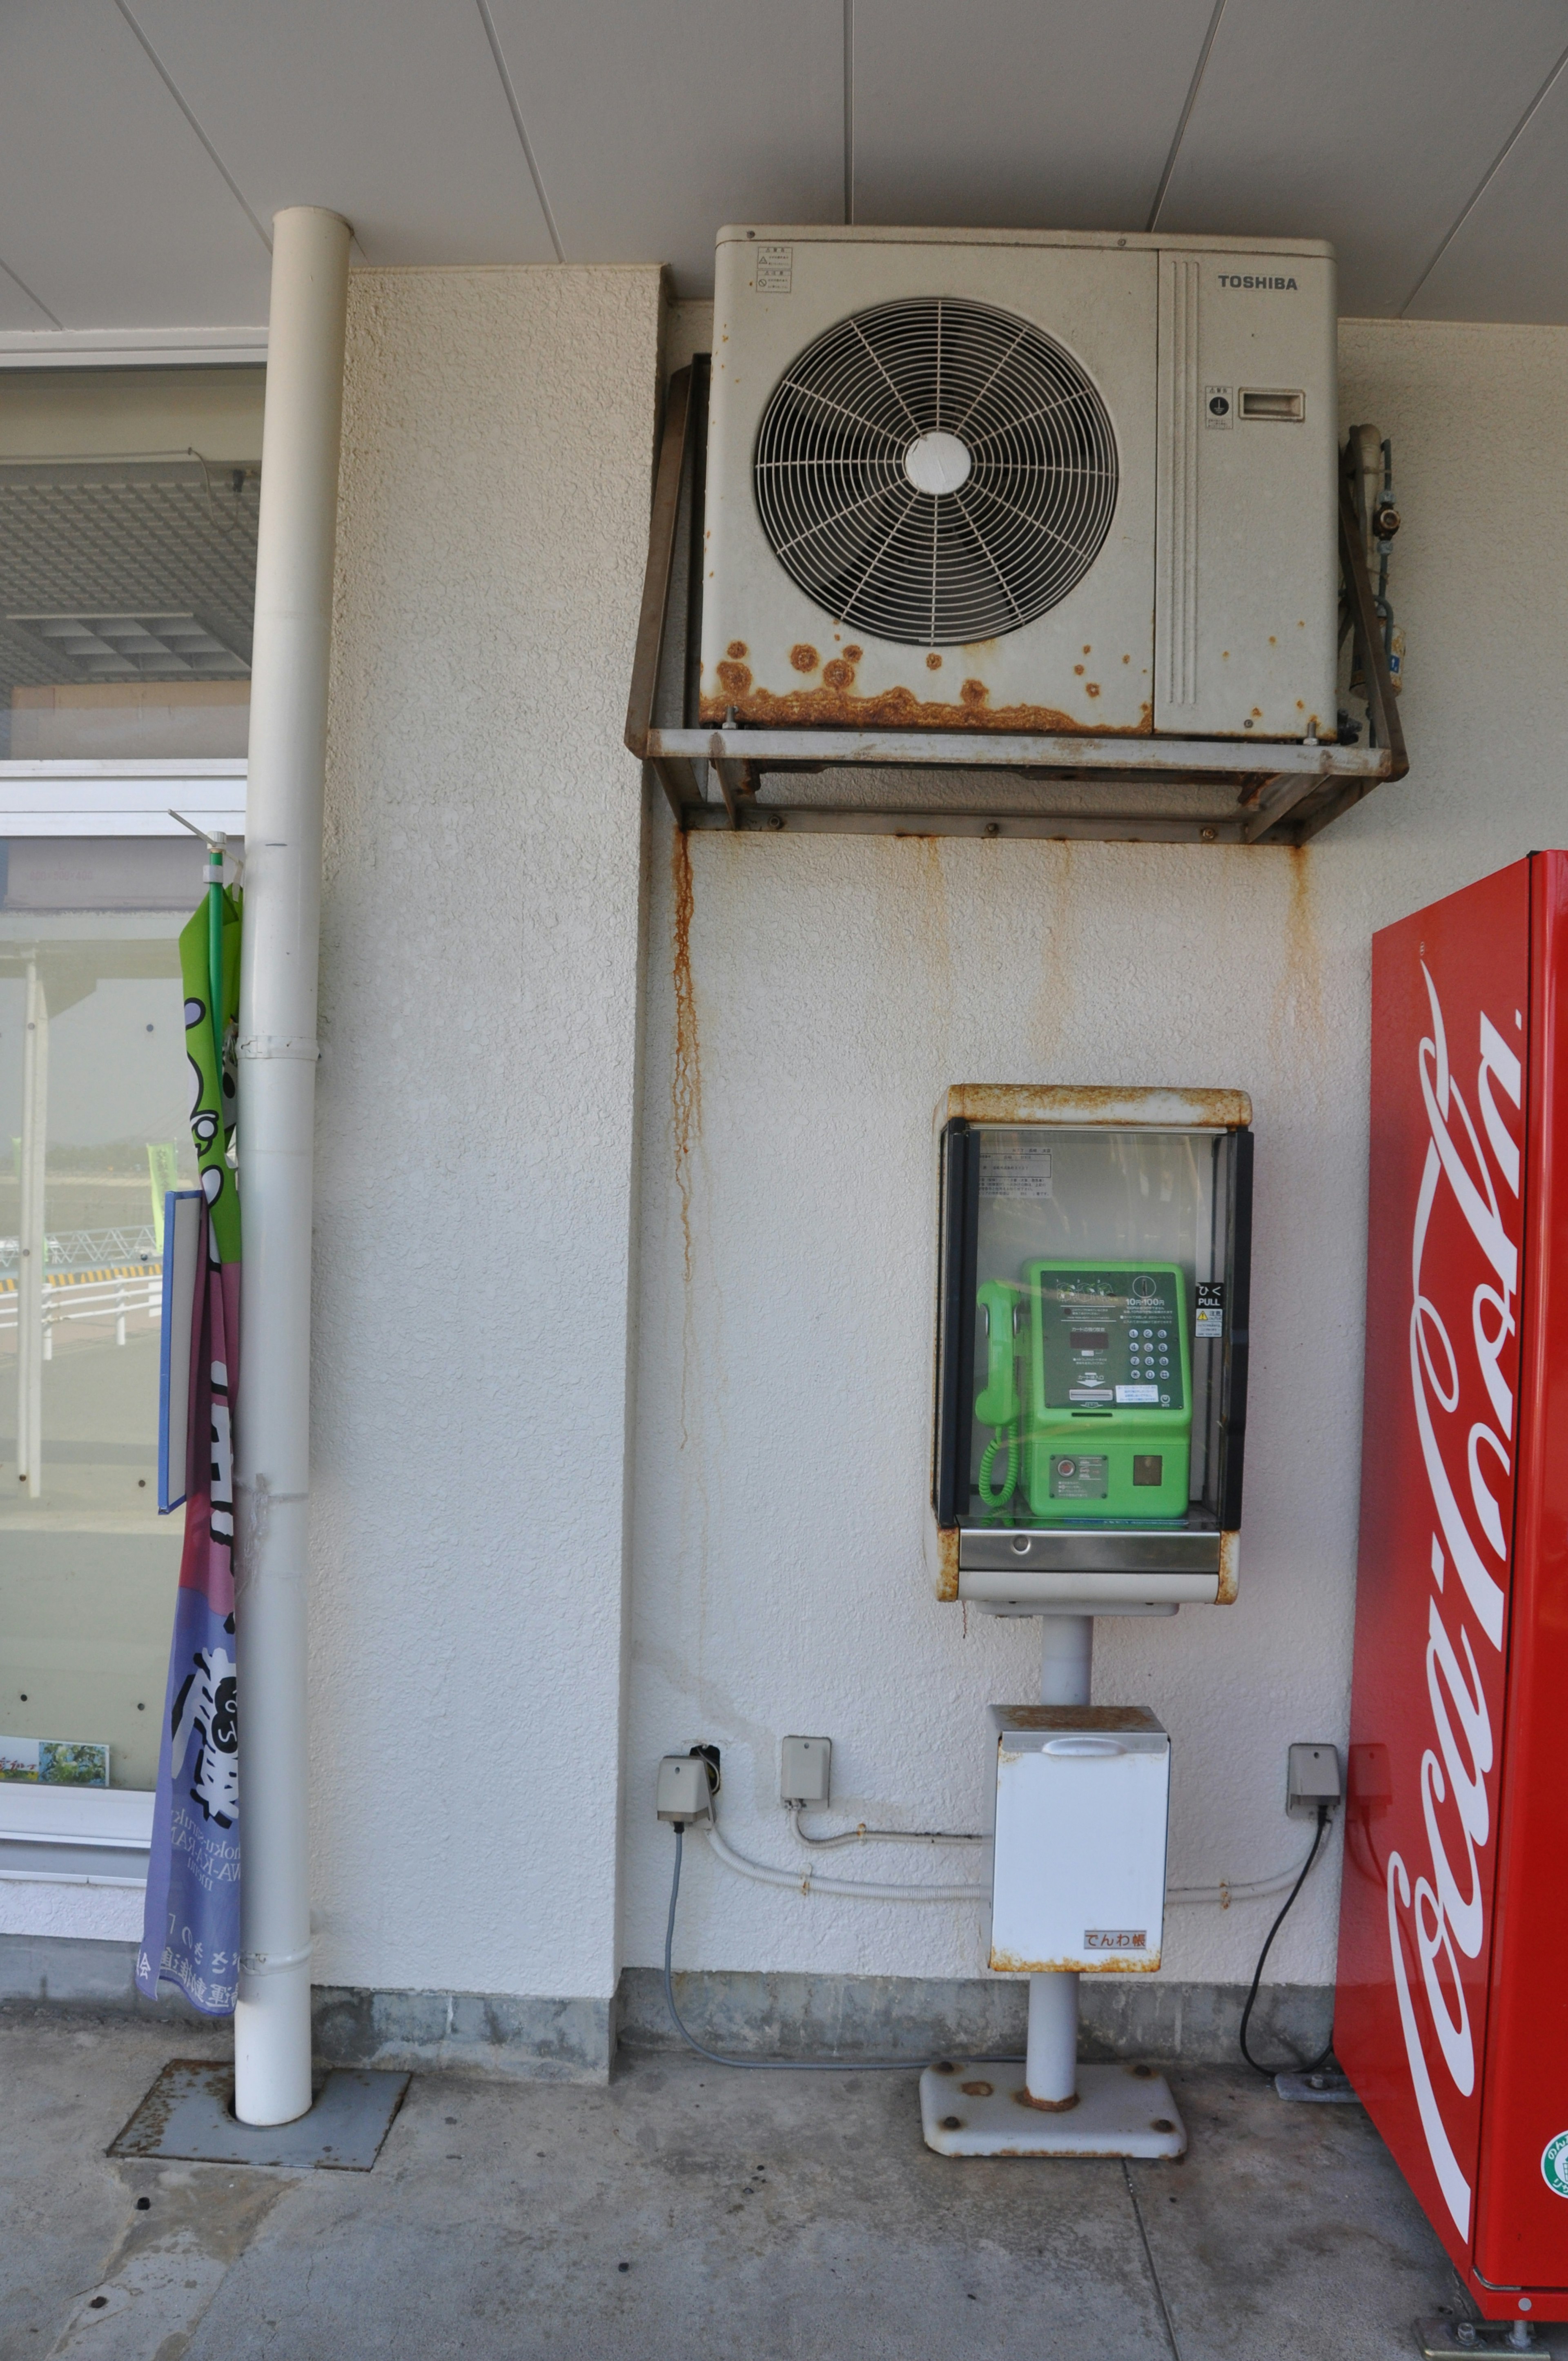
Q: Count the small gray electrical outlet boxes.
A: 3